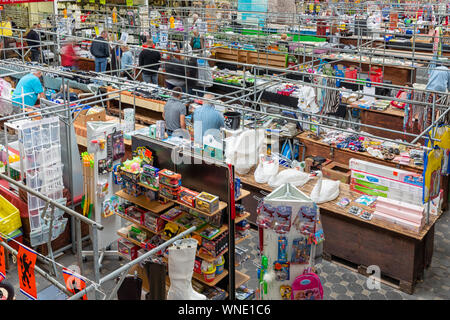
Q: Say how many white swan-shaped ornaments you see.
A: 3